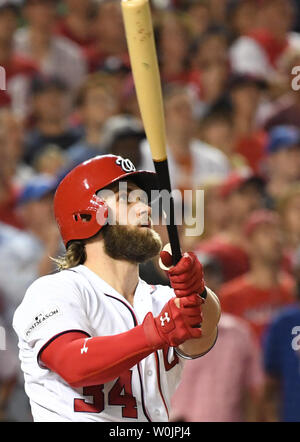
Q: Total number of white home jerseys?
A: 1